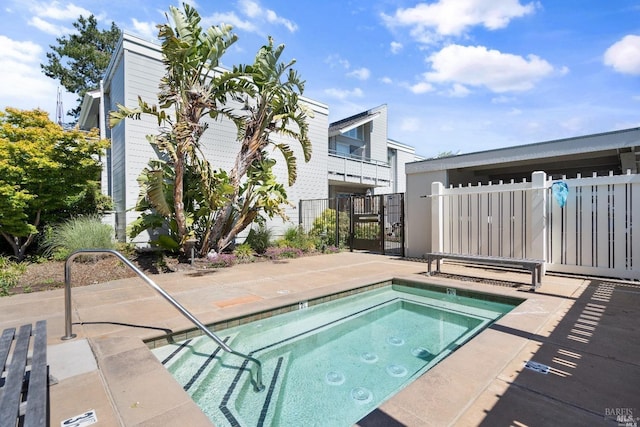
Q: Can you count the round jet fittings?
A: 6